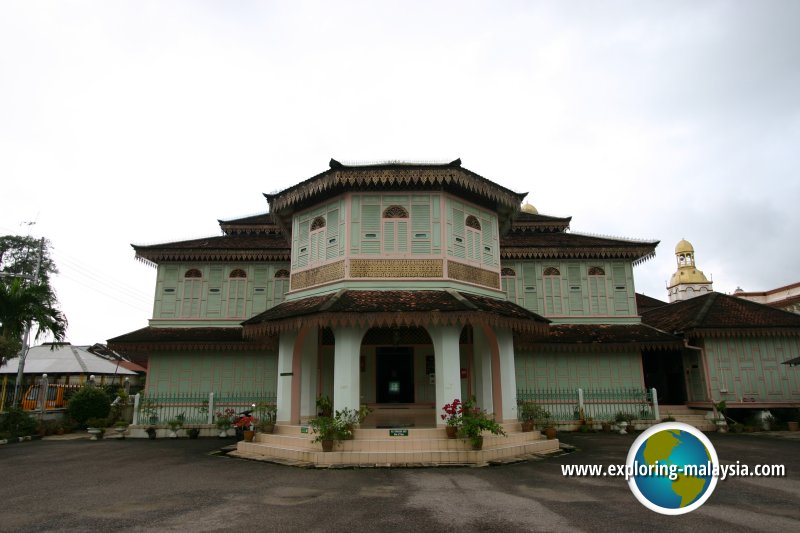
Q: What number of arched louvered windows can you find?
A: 9